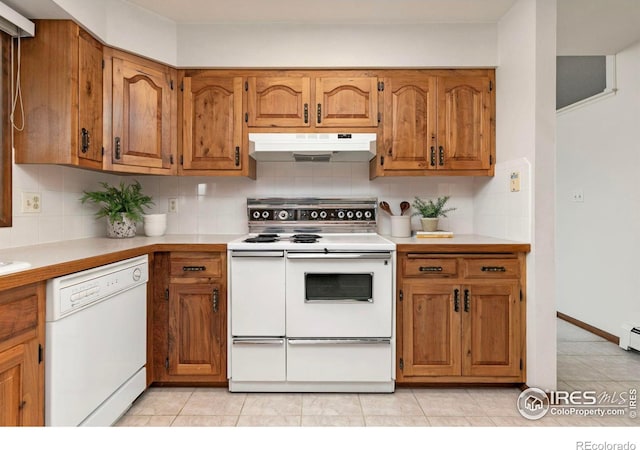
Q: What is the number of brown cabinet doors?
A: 11